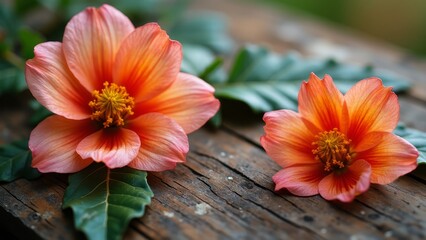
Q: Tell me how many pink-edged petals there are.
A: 13